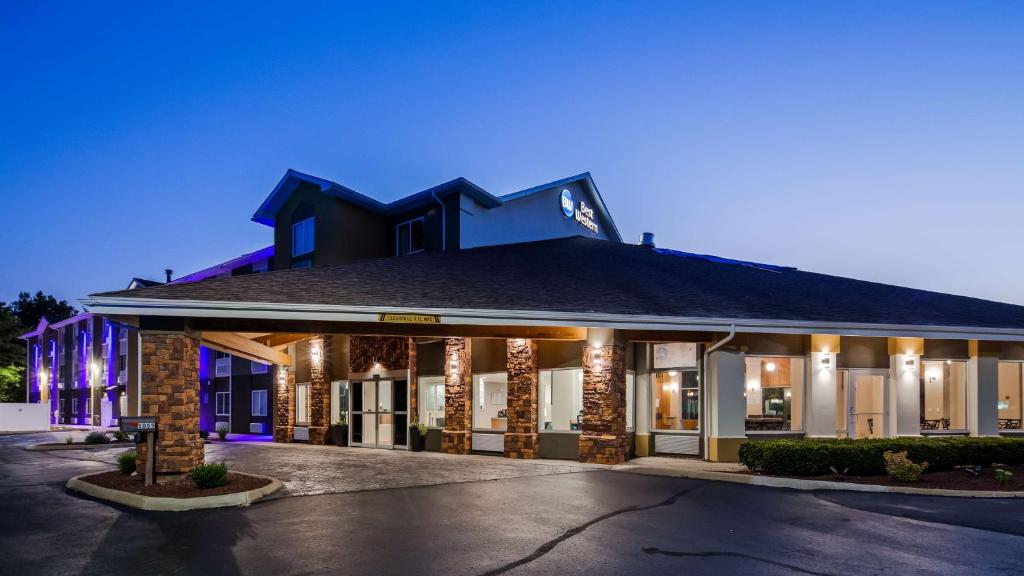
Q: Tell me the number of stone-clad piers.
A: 6